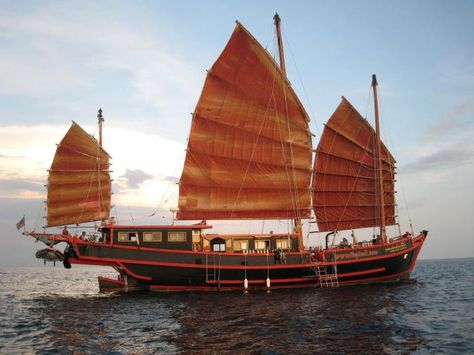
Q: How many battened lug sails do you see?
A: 3